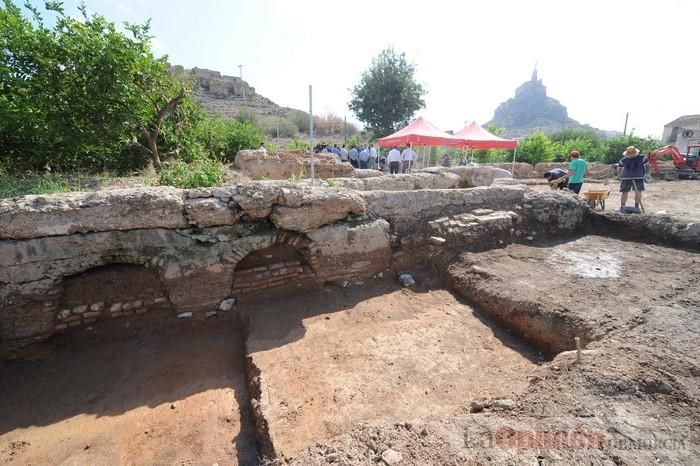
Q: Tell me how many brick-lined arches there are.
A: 2